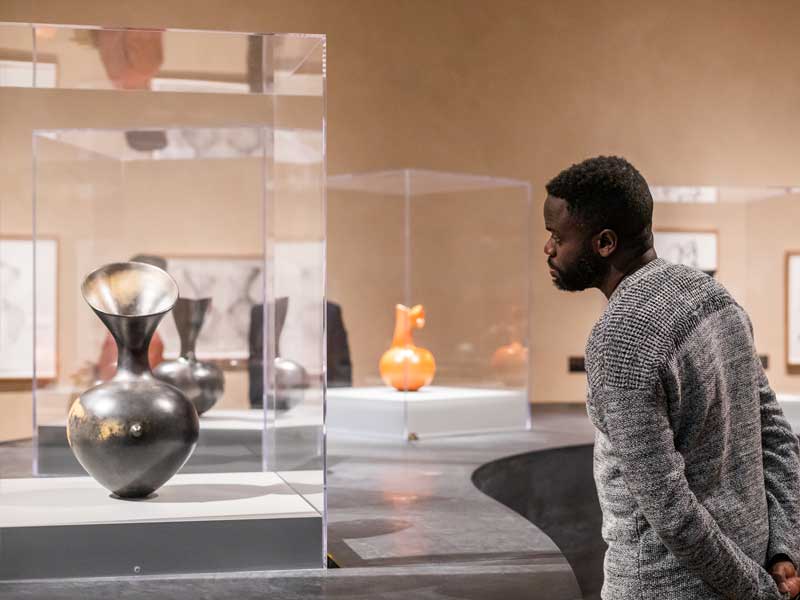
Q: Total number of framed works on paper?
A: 4